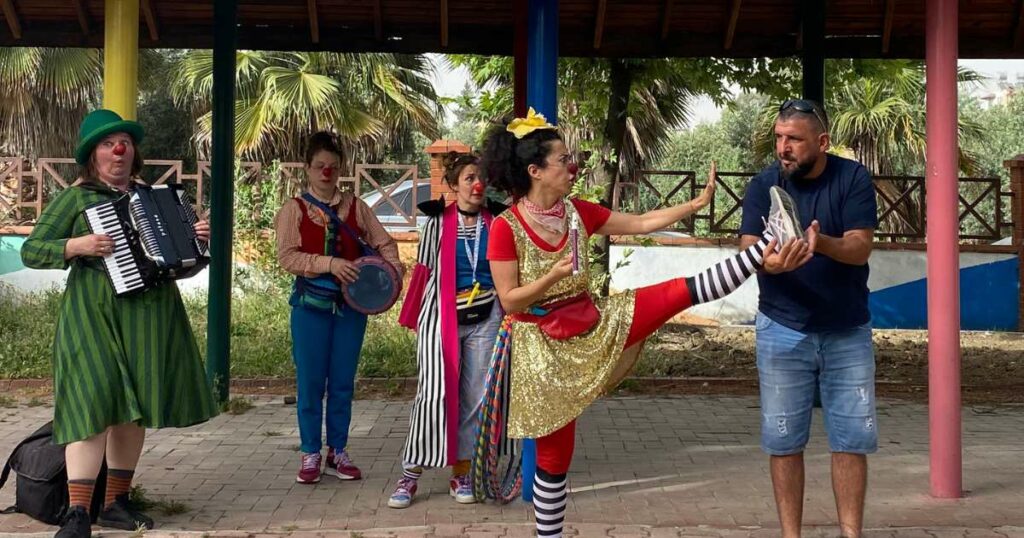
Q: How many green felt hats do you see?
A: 1